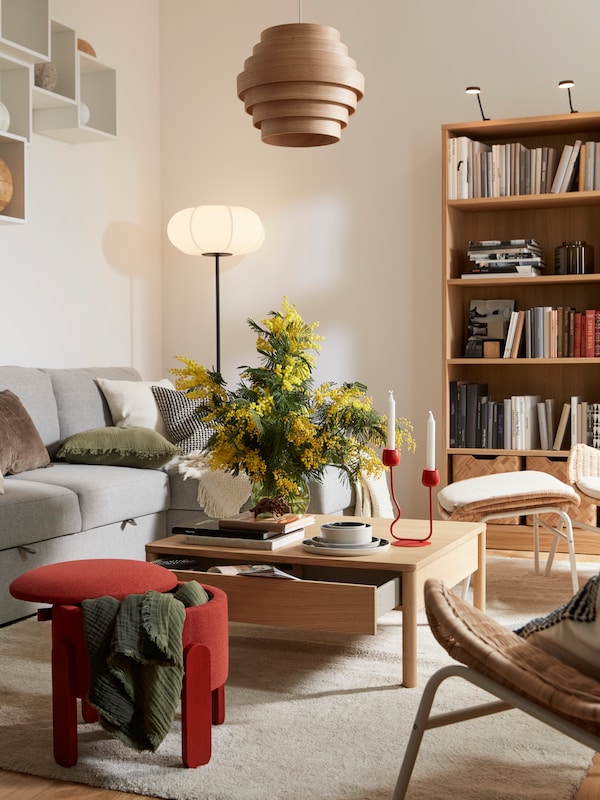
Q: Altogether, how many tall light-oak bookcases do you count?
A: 1